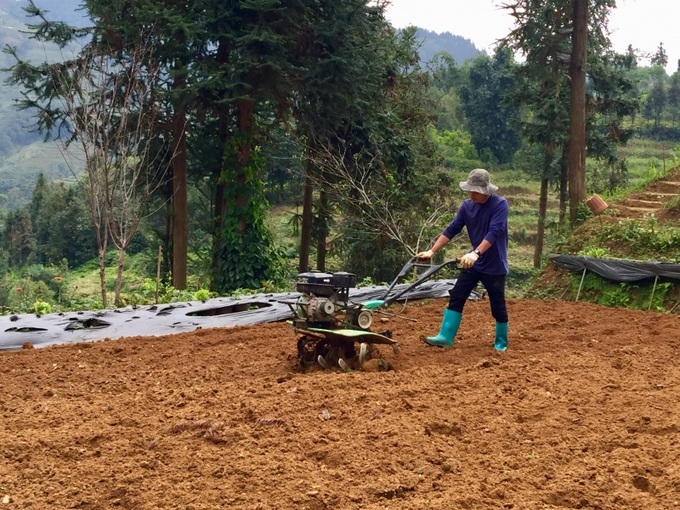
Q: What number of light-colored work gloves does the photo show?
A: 2